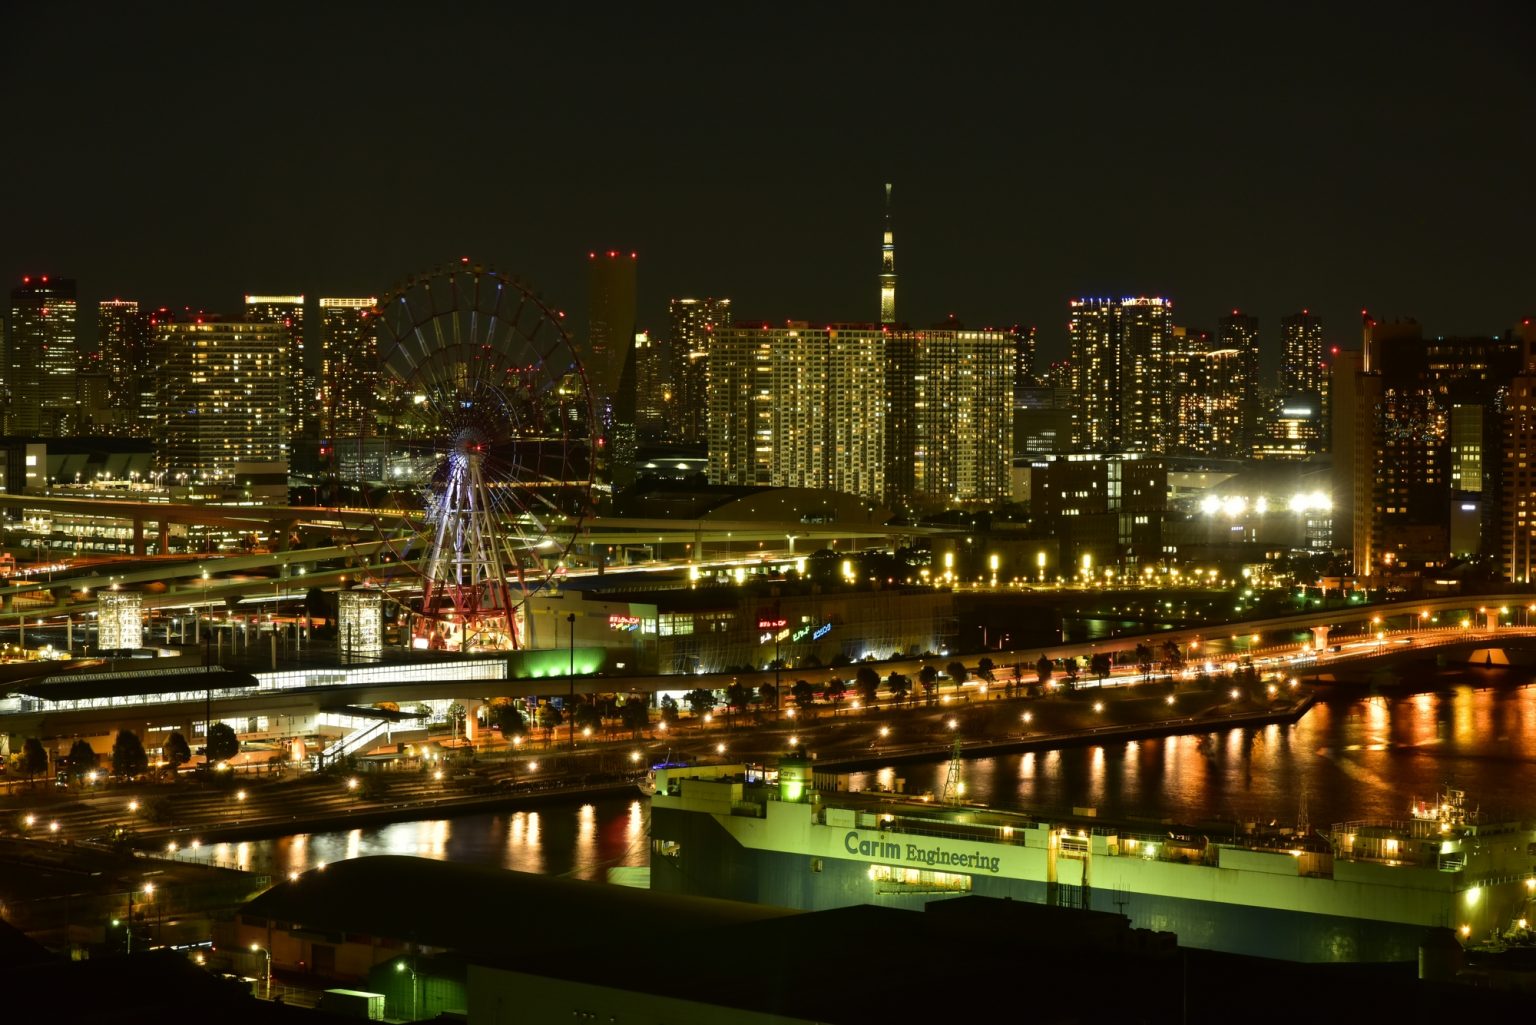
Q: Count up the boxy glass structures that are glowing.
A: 2